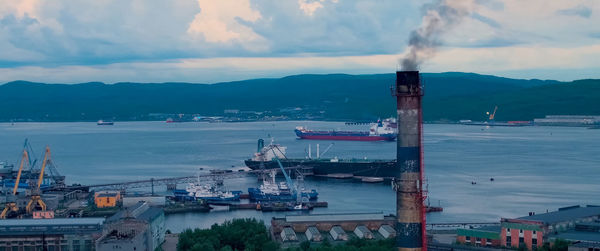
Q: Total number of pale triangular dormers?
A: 5